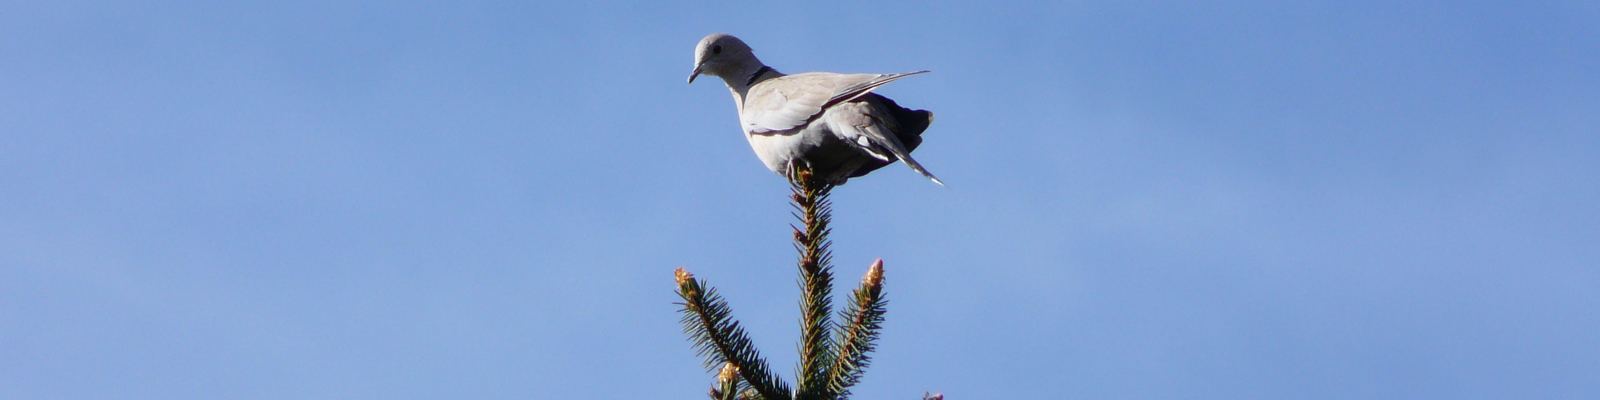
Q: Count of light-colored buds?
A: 3